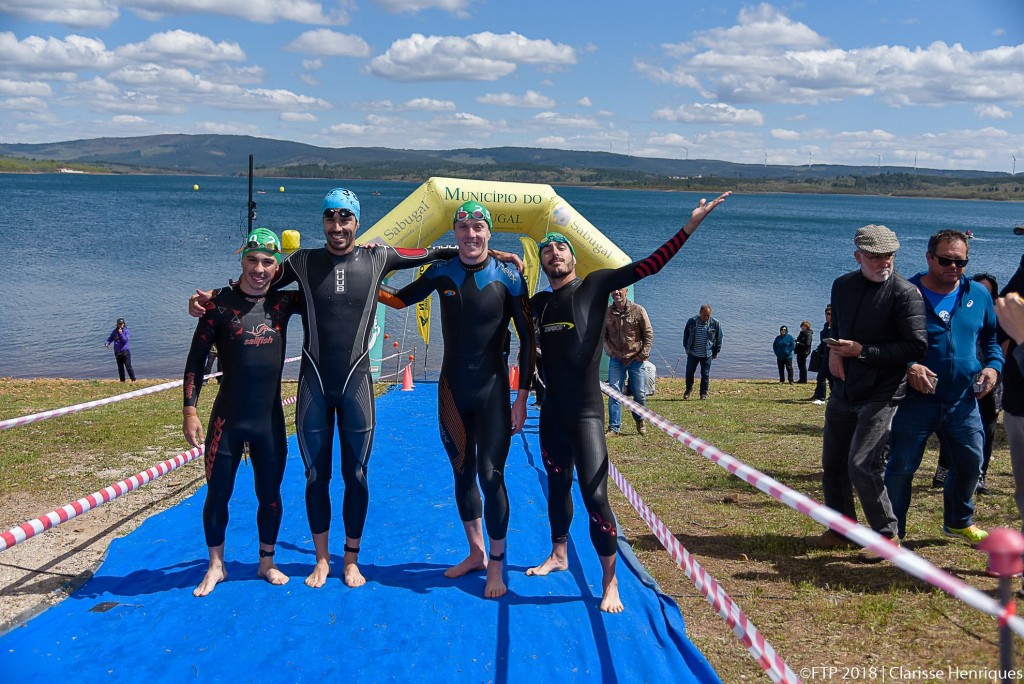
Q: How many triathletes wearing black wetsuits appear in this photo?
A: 4